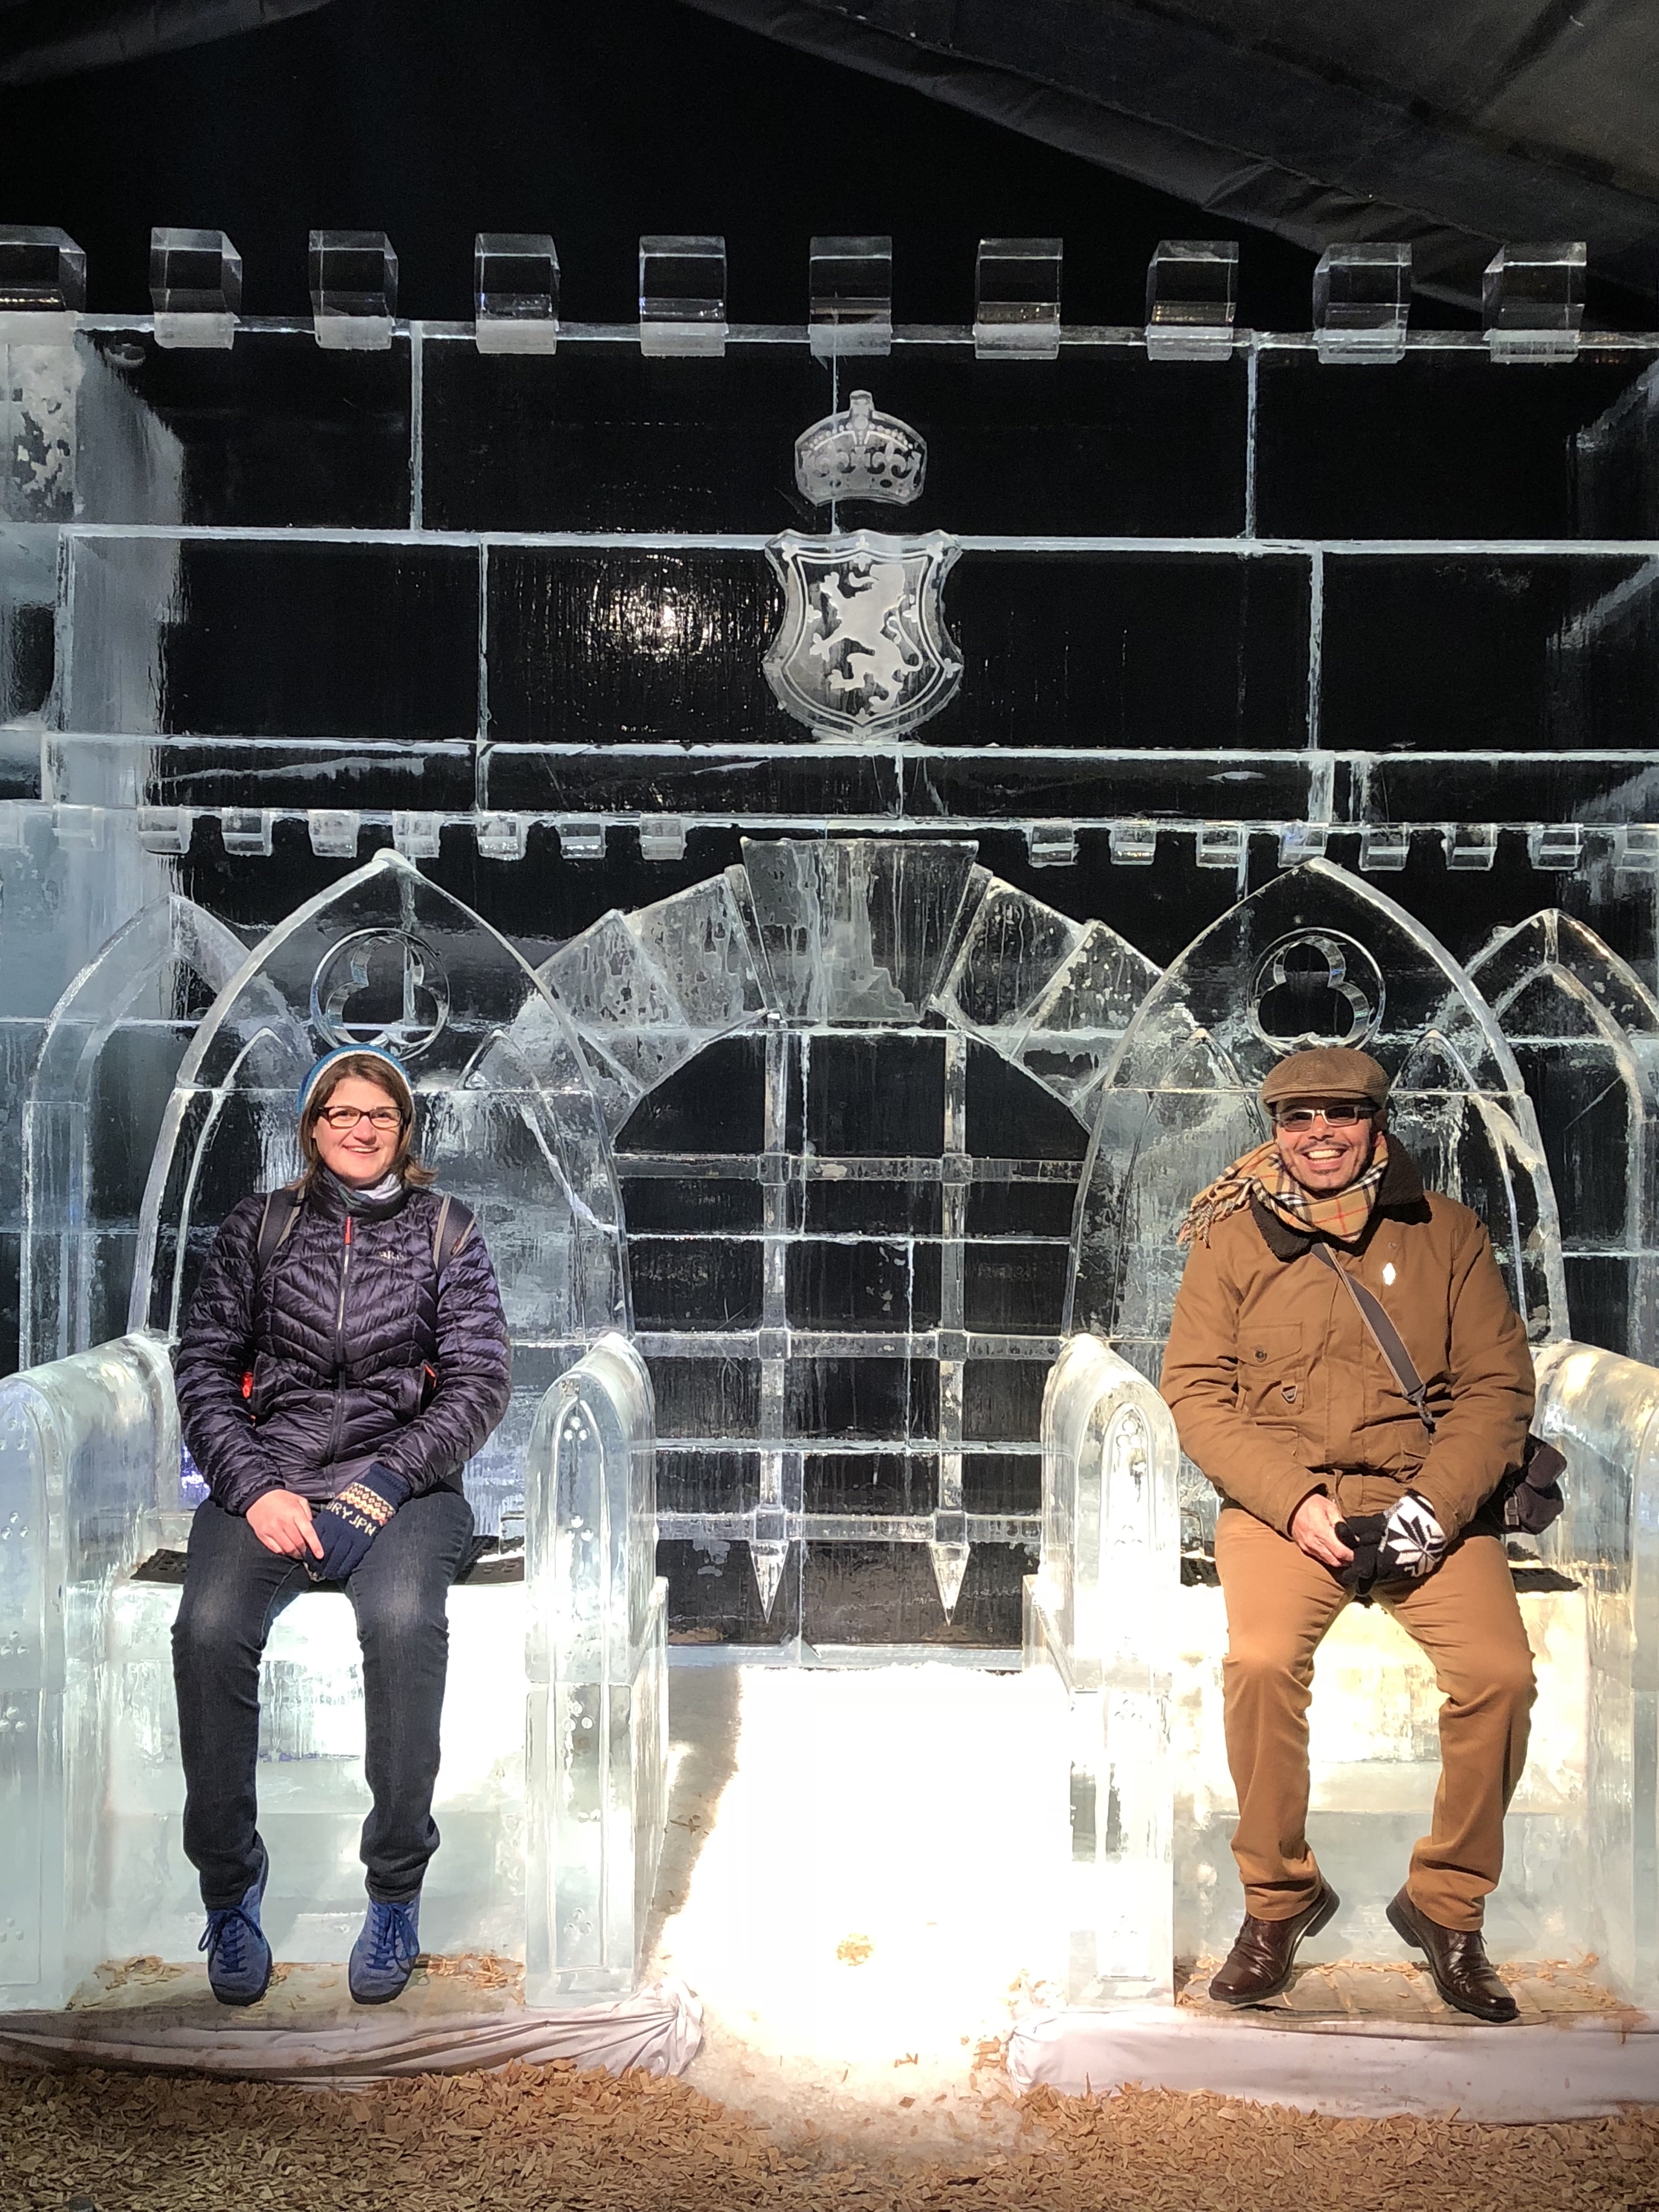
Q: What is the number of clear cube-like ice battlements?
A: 10